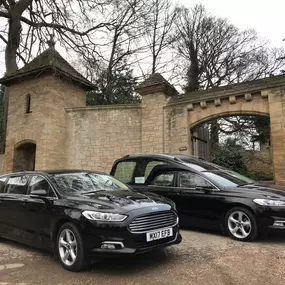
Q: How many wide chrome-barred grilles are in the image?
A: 1